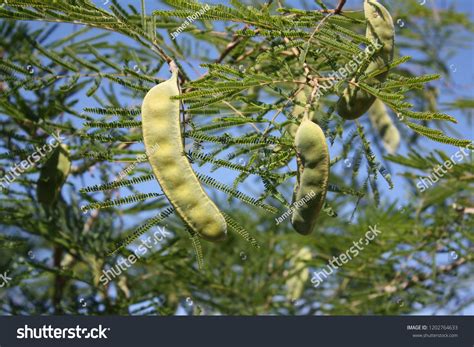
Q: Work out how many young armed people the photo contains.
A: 0